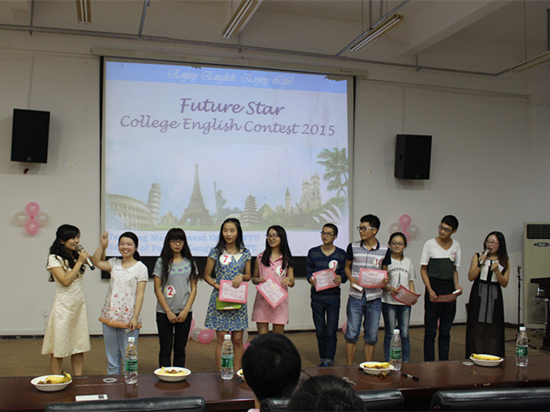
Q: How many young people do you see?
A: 10